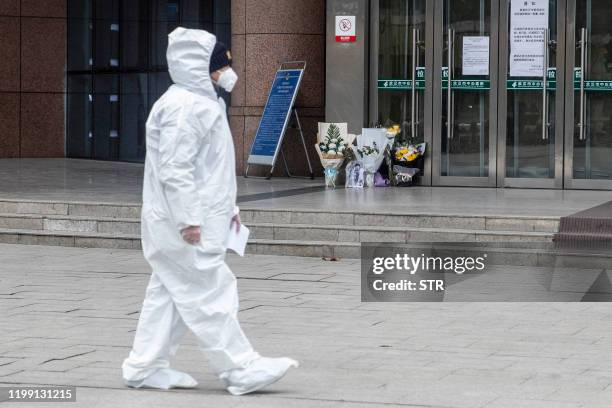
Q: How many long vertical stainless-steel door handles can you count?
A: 4